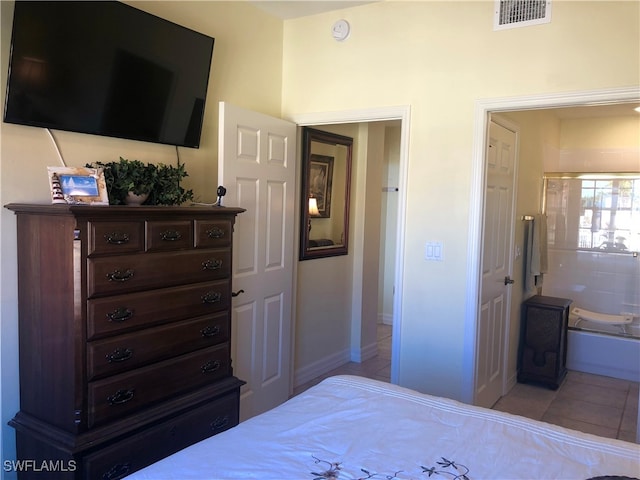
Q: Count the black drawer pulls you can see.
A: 13